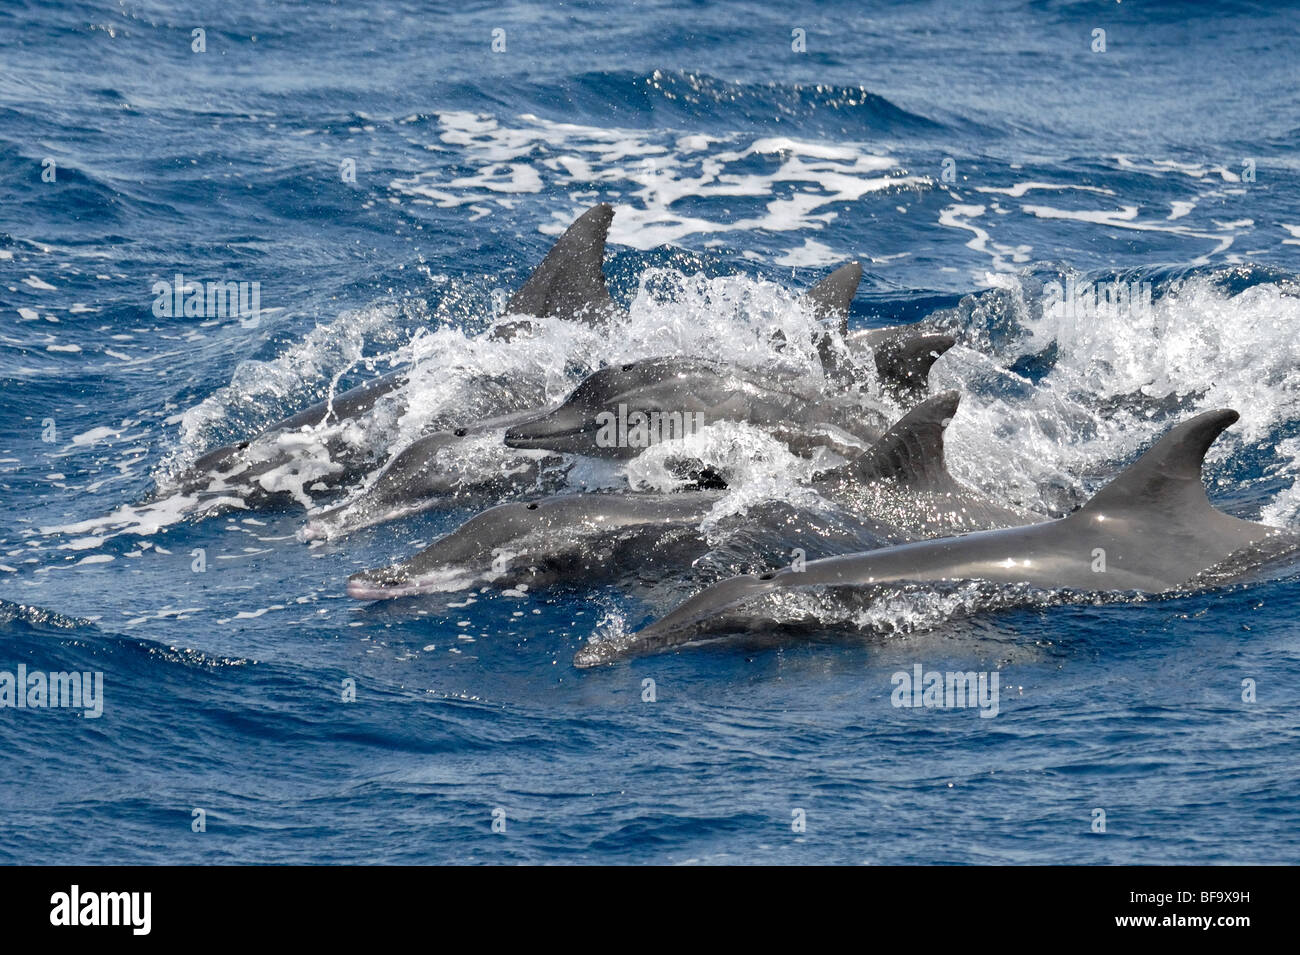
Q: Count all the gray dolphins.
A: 5